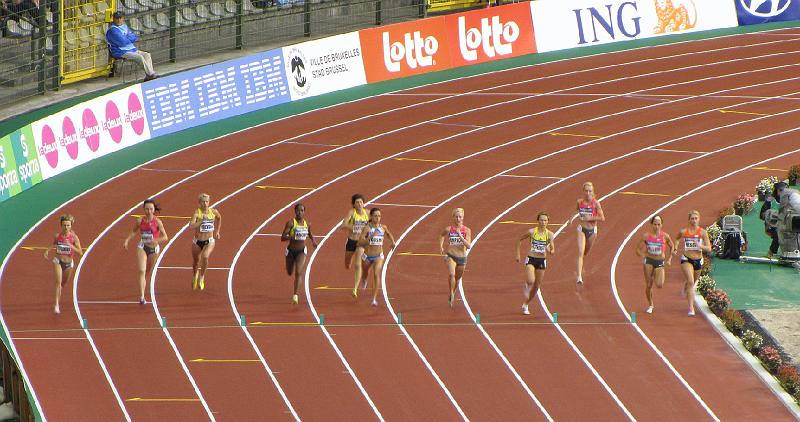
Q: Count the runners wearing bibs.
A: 11